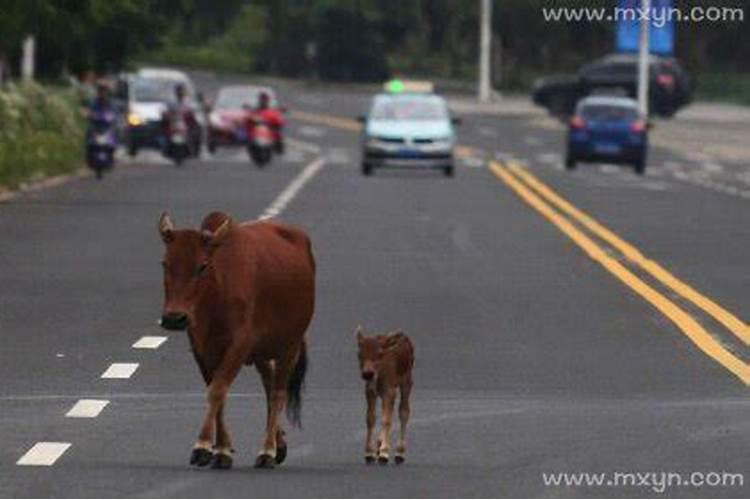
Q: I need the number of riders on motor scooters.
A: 3